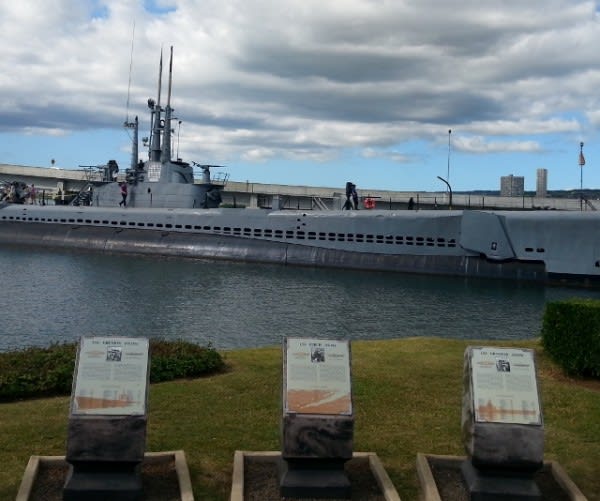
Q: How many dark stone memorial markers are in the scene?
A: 3